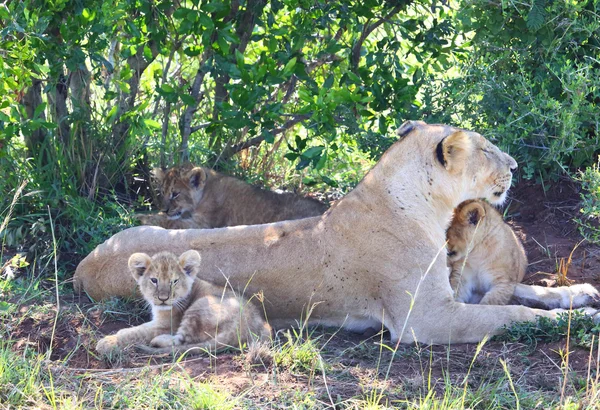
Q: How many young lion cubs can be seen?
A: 3